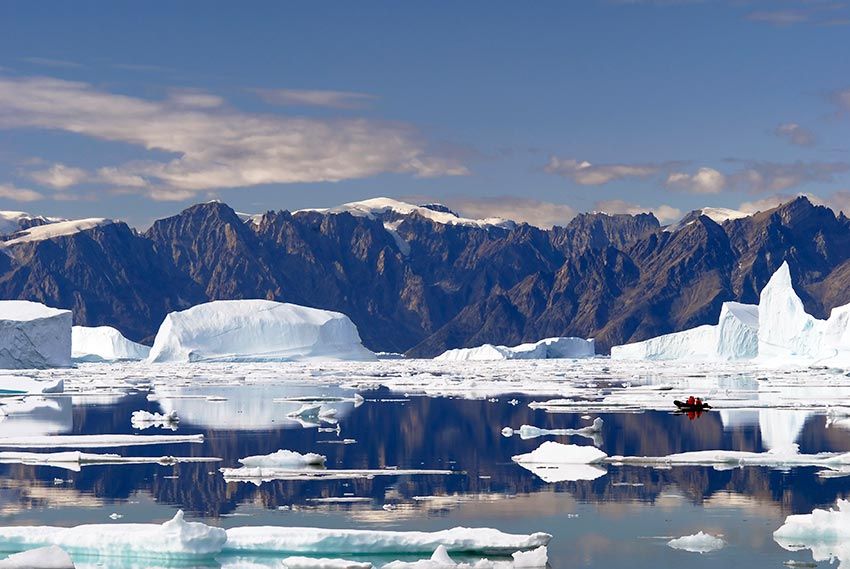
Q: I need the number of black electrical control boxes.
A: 0